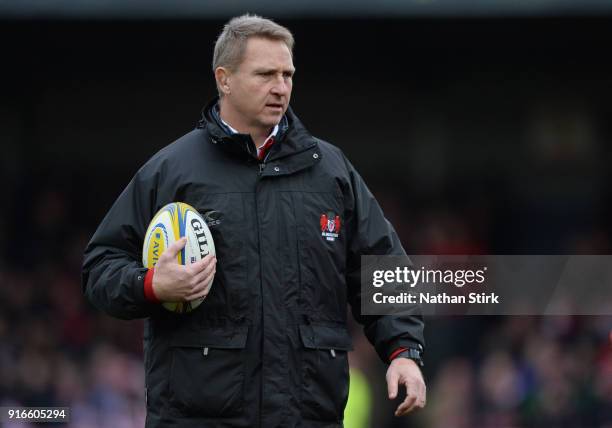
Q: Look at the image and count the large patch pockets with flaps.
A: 2